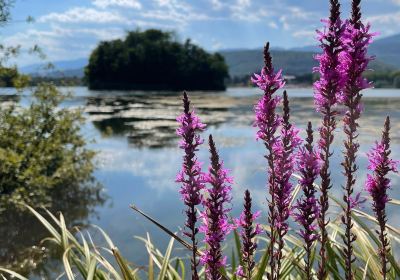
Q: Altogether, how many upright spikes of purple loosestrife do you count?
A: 9